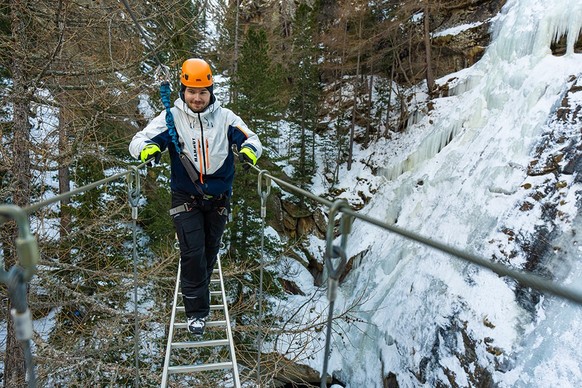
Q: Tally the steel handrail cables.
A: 2